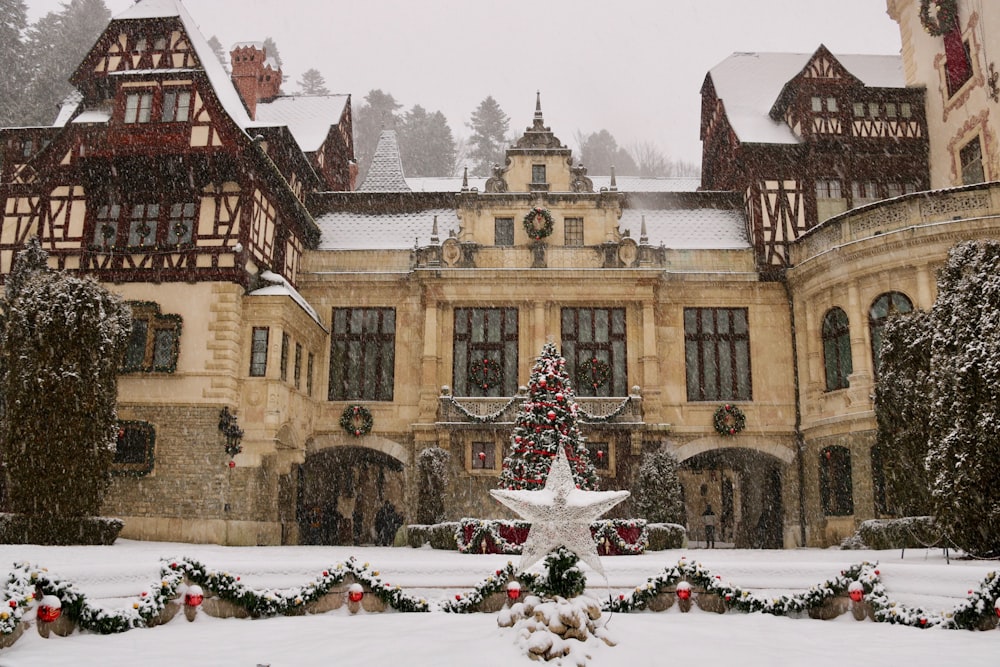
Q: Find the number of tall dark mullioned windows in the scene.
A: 4